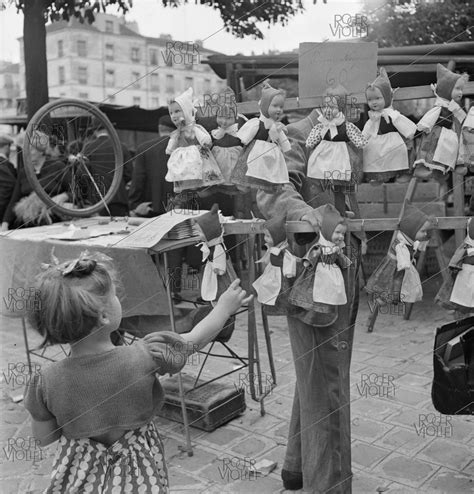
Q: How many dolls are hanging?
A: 12